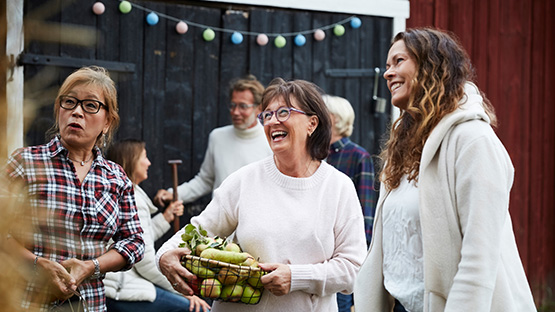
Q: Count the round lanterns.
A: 12